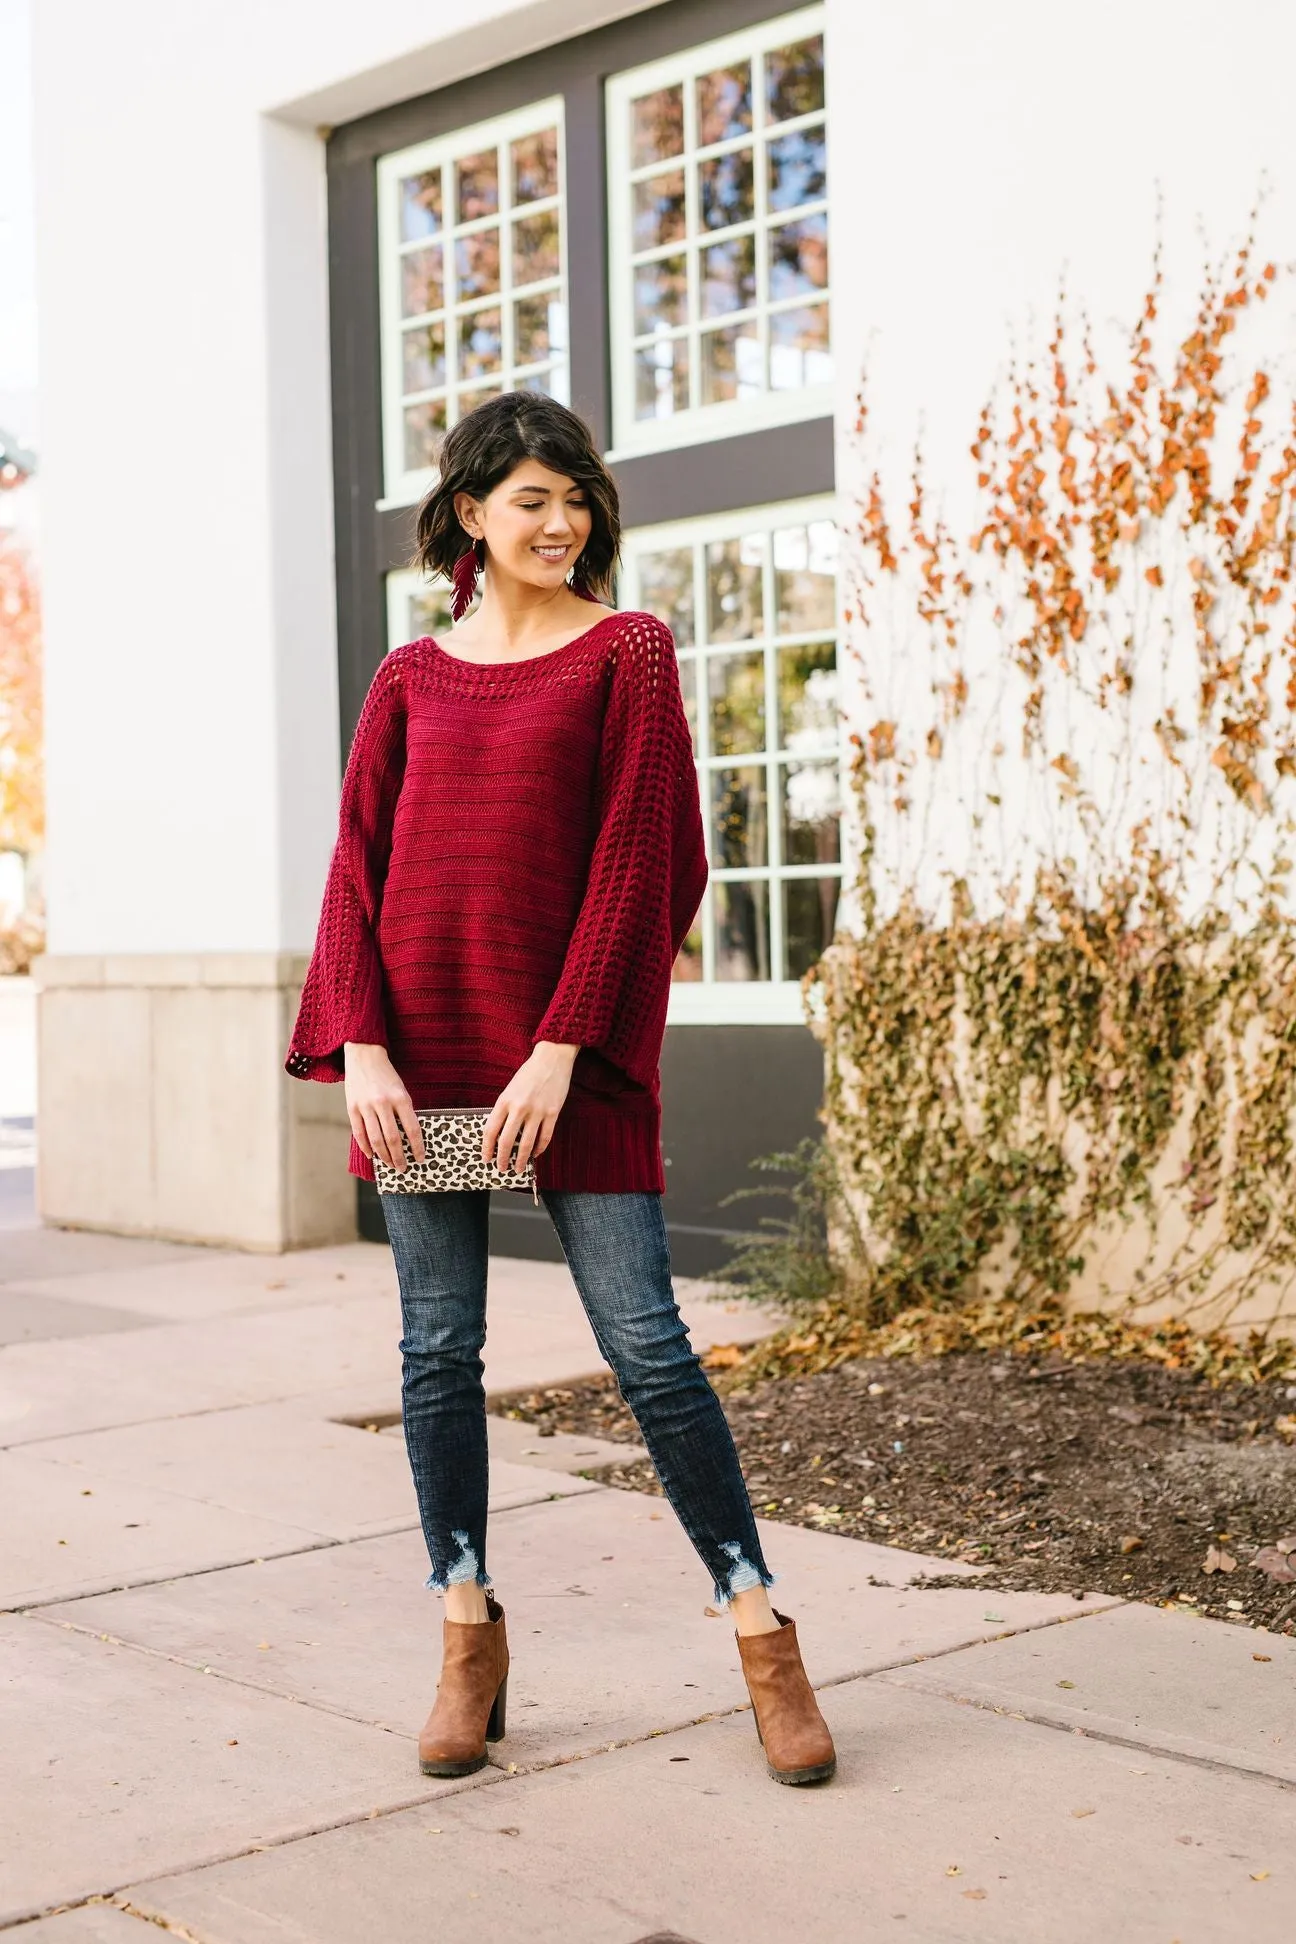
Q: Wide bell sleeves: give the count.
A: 2